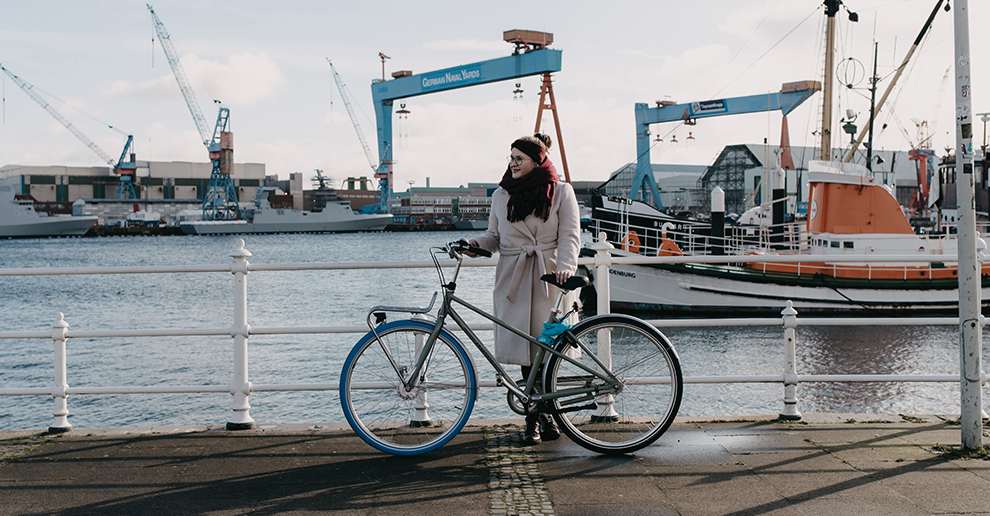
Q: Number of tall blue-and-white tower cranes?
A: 3